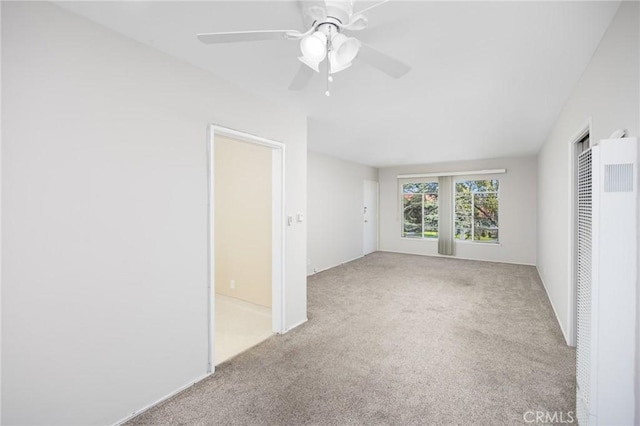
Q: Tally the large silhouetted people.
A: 0